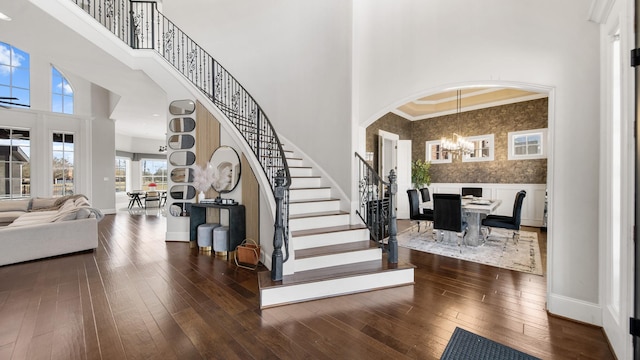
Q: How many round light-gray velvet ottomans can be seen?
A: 2